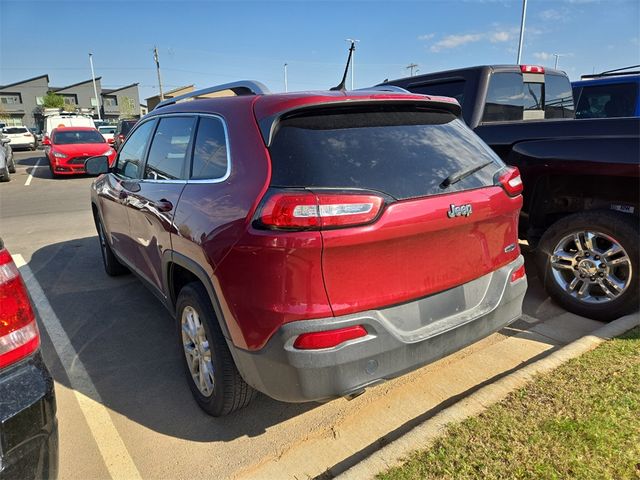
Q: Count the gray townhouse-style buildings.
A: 3